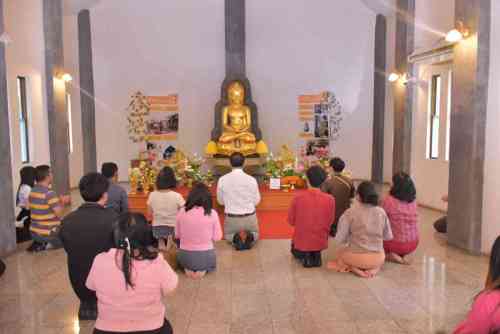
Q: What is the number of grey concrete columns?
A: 7